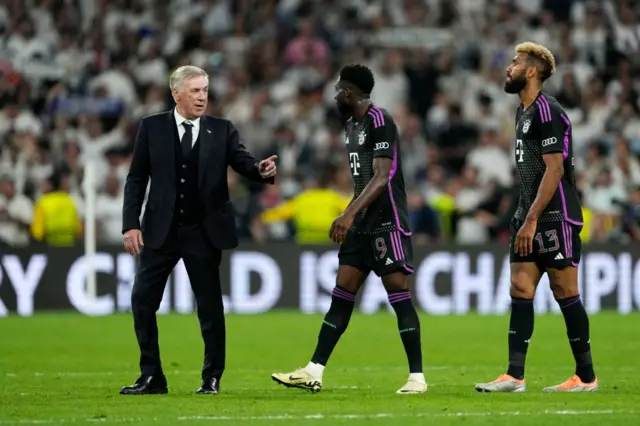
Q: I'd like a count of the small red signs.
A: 0